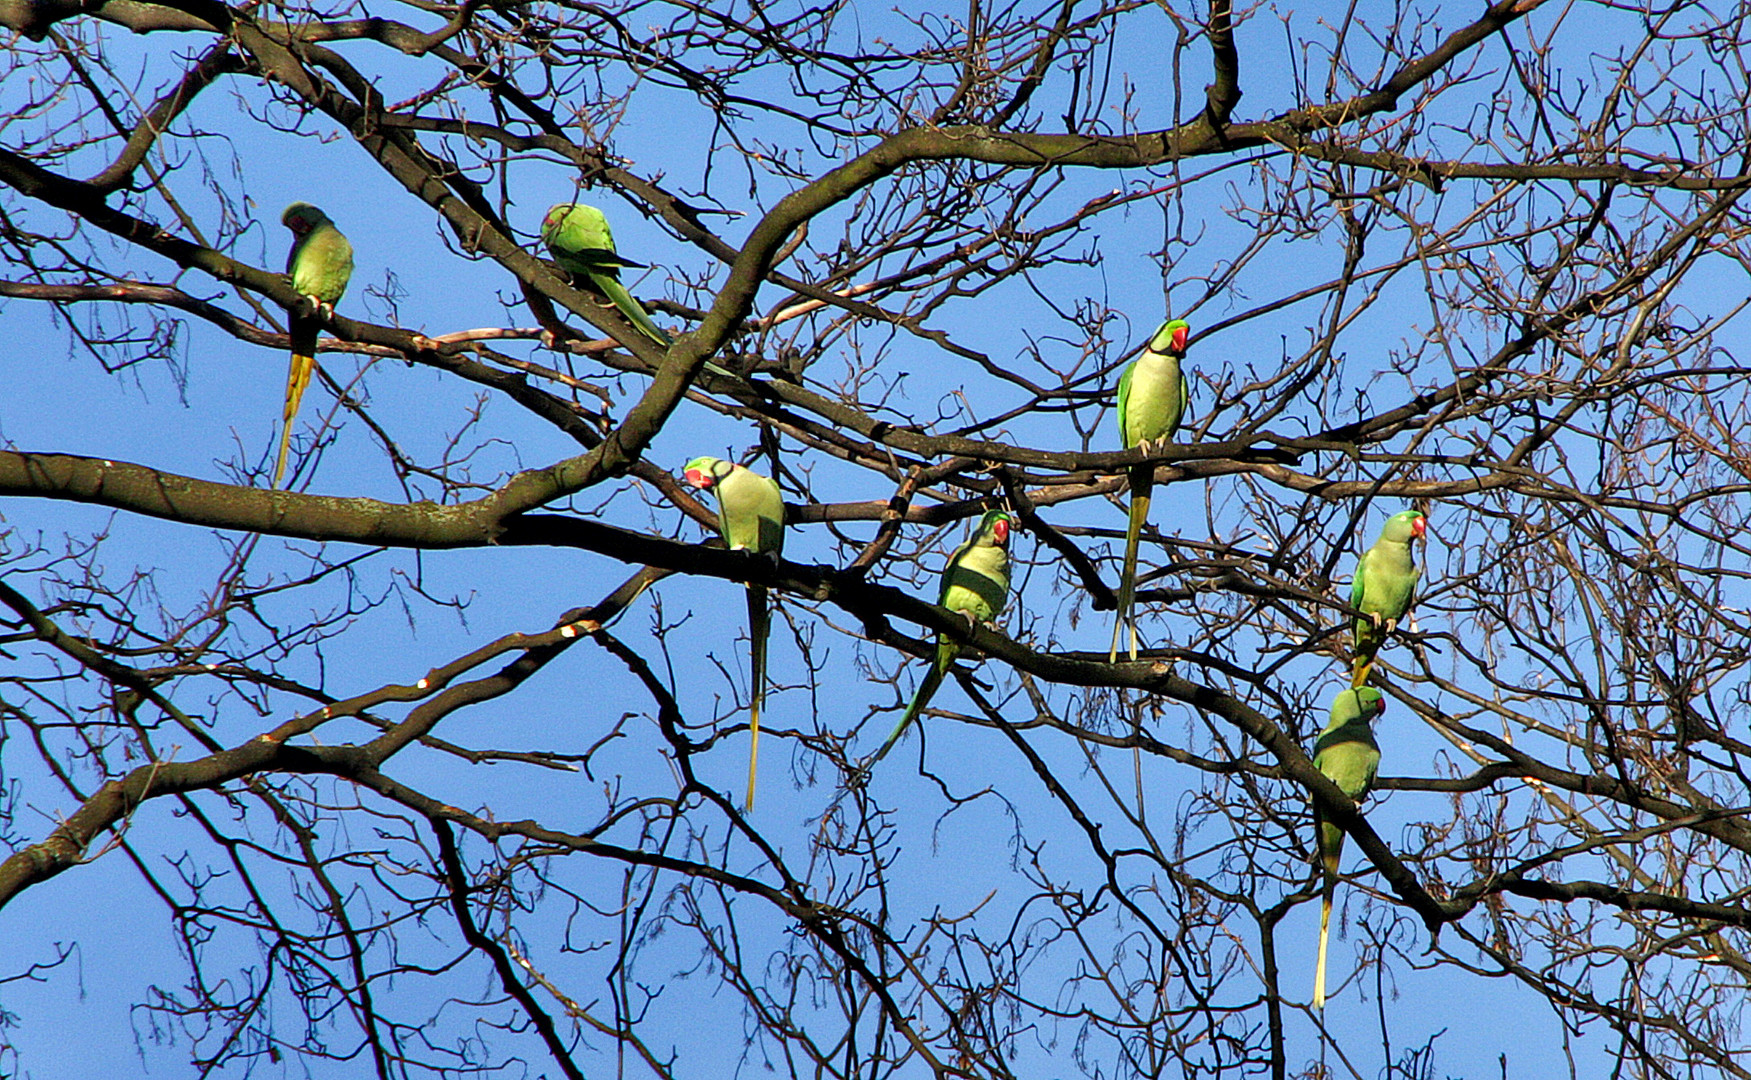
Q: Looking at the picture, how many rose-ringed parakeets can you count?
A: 7